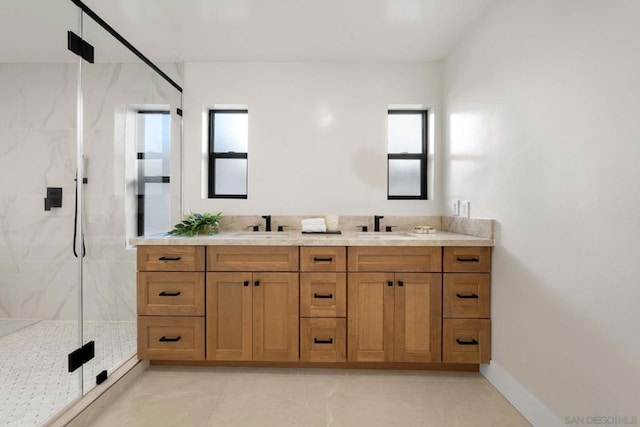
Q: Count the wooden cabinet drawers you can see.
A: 9